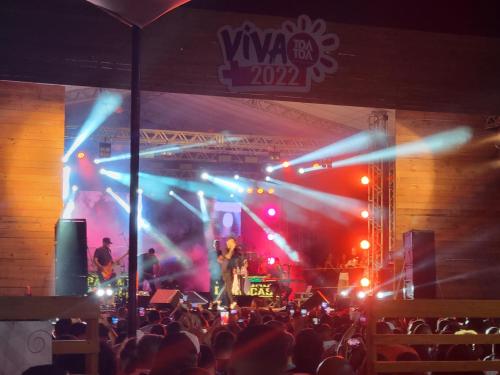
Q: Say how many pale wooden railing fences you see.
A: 2